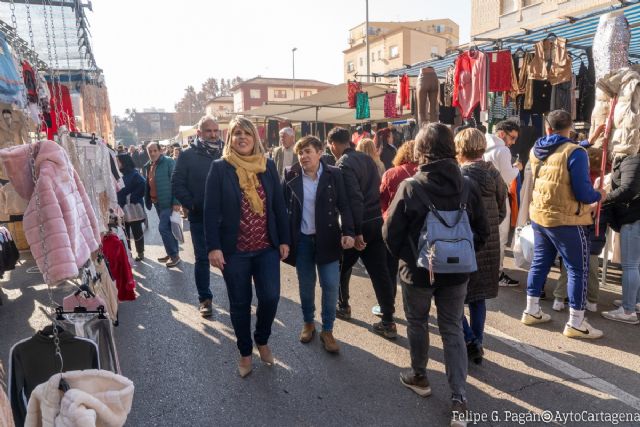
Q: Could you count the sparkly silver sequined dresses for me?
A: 1